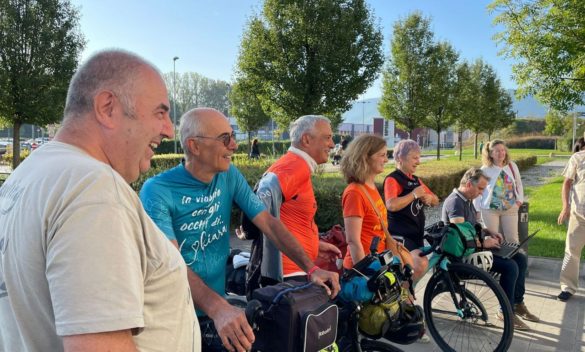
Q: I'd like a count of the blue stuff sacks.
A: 1